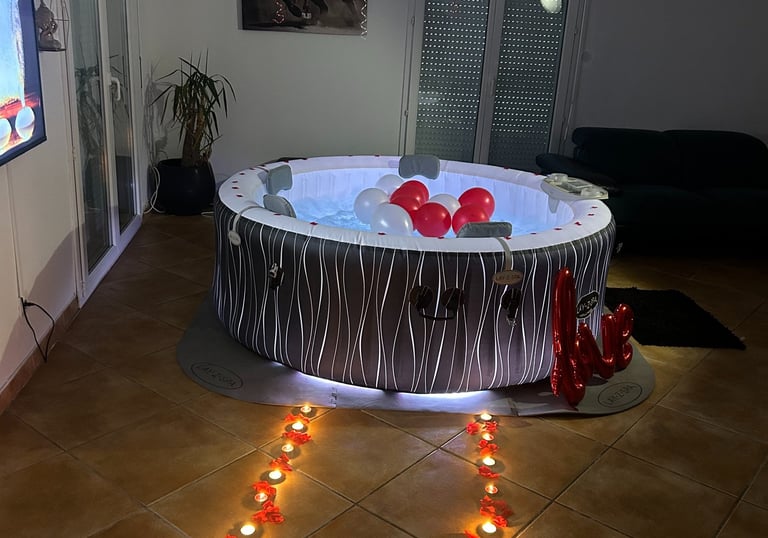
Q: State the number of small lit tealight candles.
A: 11